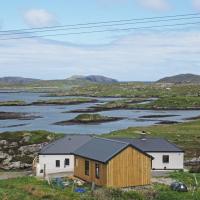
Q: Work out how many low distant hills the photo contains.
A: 3